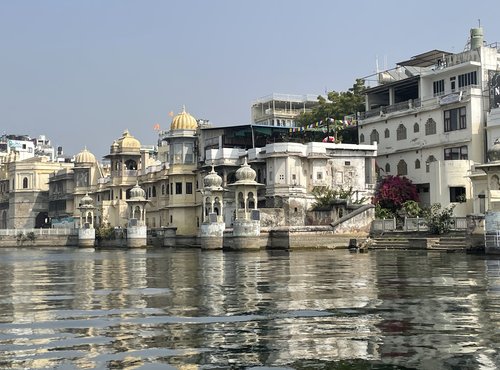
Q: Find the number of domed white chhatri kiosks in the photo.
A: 4